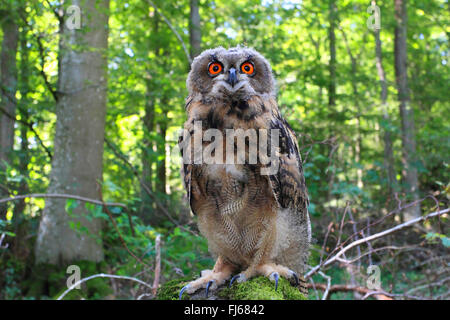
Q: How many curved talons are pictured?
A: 5